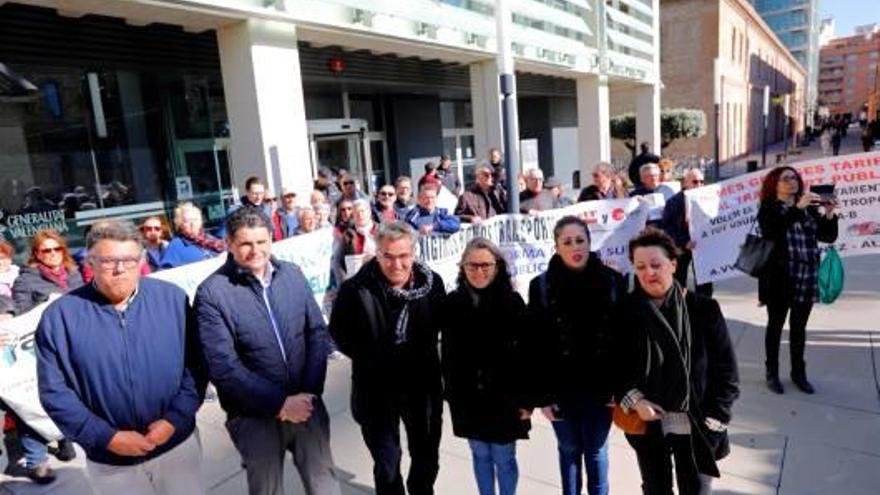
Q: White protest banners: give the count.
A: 3